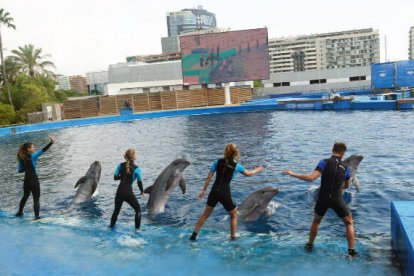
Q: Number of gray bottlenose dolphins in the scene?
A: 4